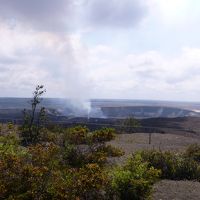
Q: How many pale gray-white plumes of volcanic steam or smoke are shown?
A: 1